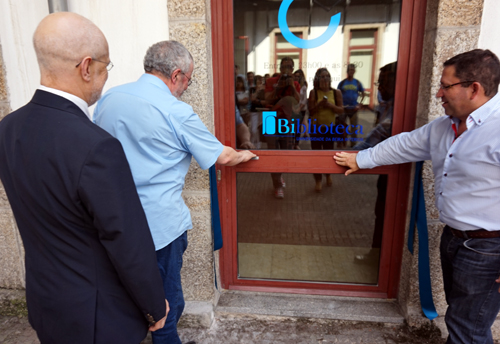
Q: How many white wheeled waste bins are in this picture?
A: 0